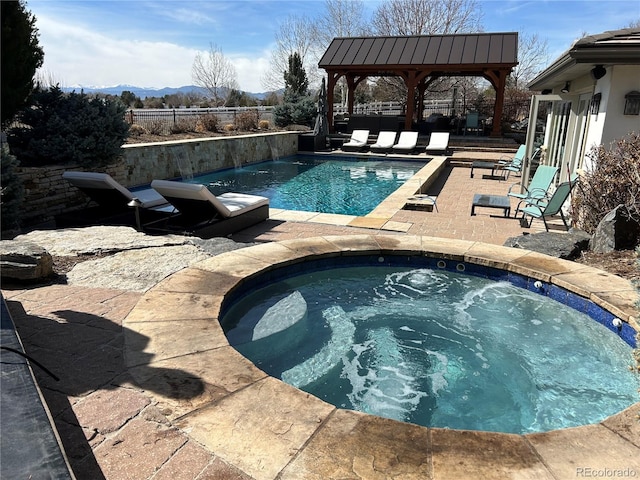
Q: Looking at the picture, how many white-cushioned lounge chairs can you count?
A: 6